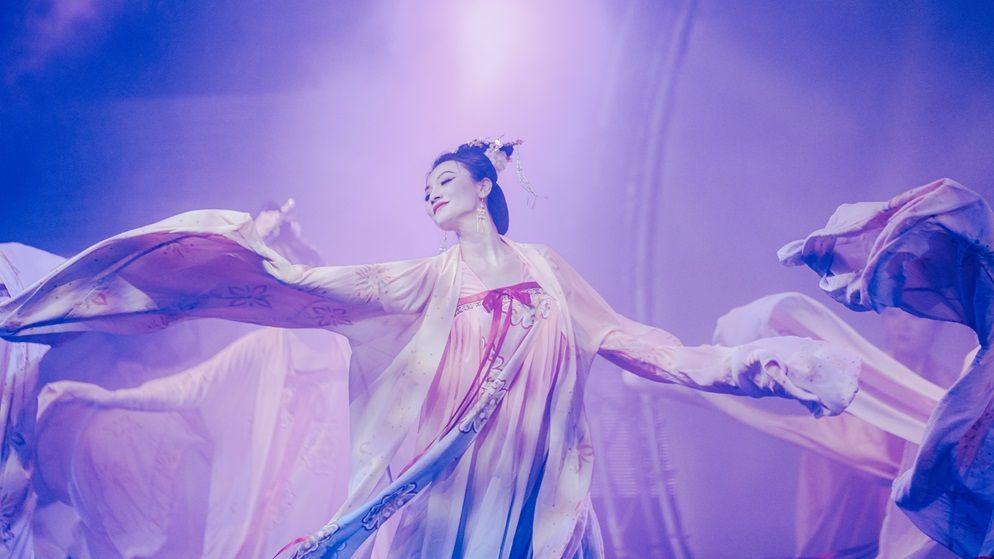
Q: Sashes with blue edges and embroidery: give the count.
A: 1